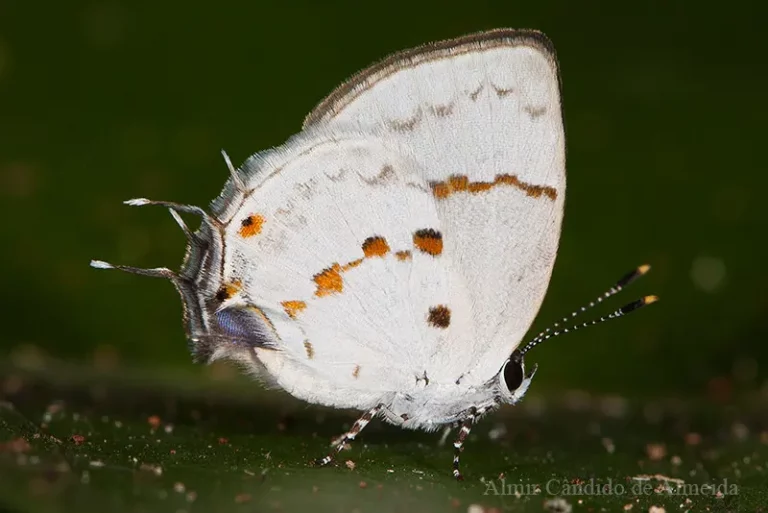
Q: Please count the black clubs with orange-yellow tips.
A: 2